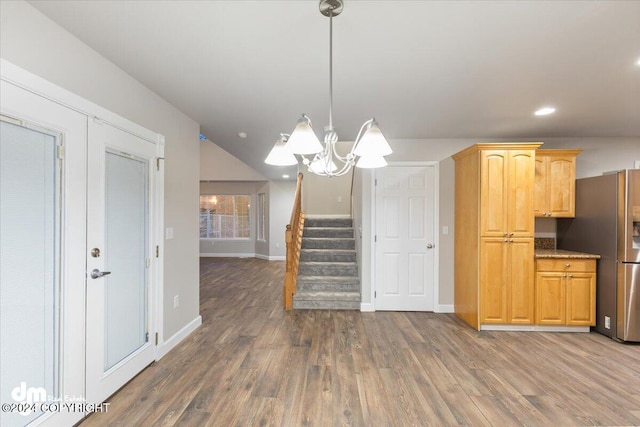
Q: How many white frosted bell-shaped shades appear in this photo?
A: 5